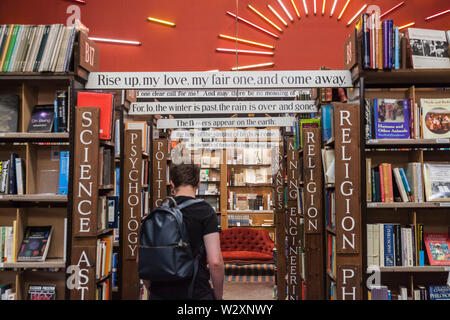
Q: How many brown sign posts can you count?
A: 7